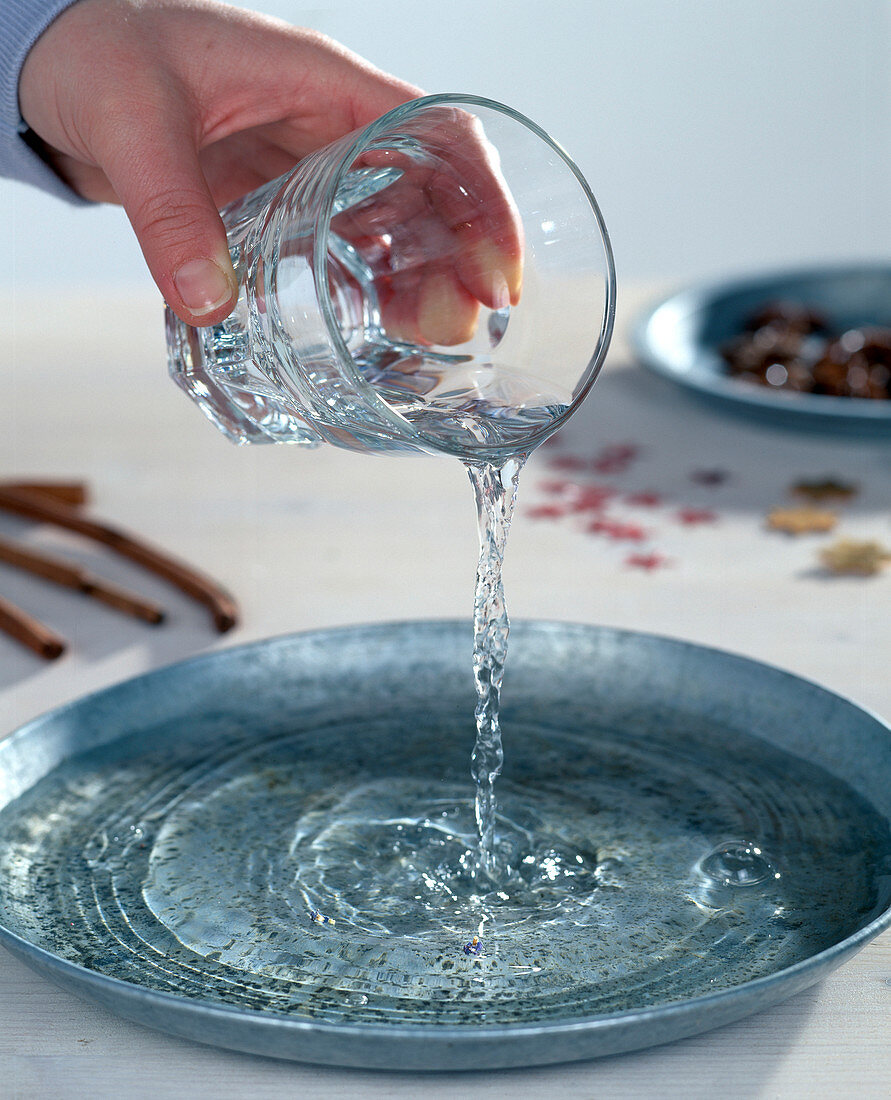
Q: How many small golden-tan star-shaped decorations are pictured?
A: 3